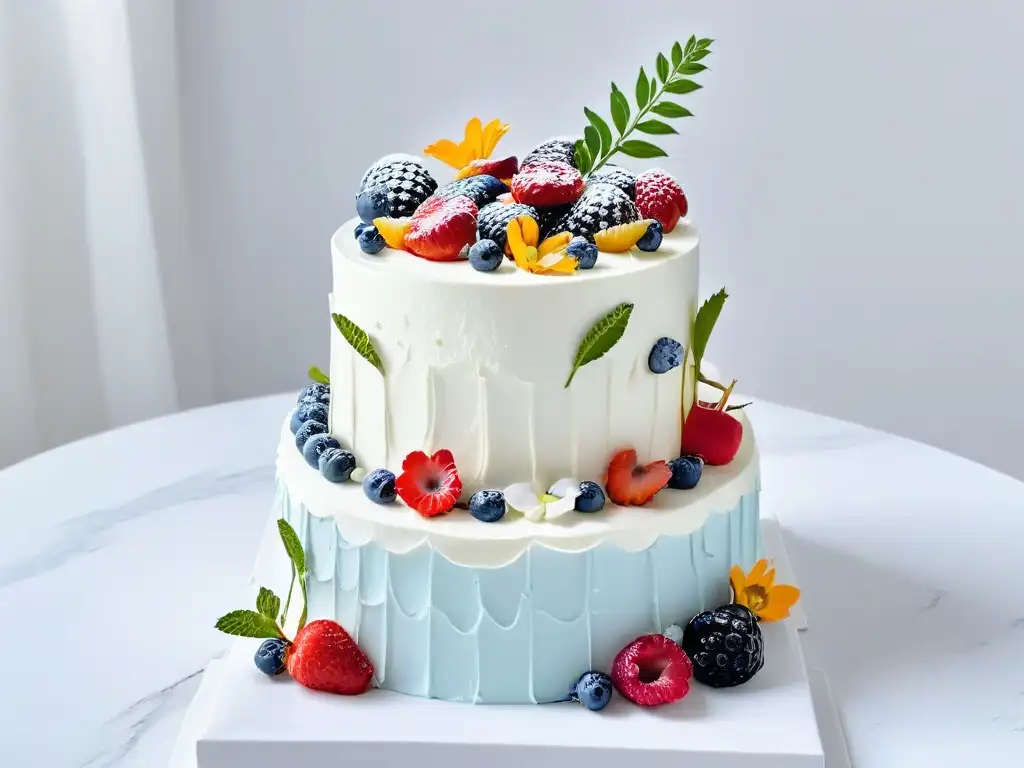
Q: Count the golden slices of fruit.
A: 2